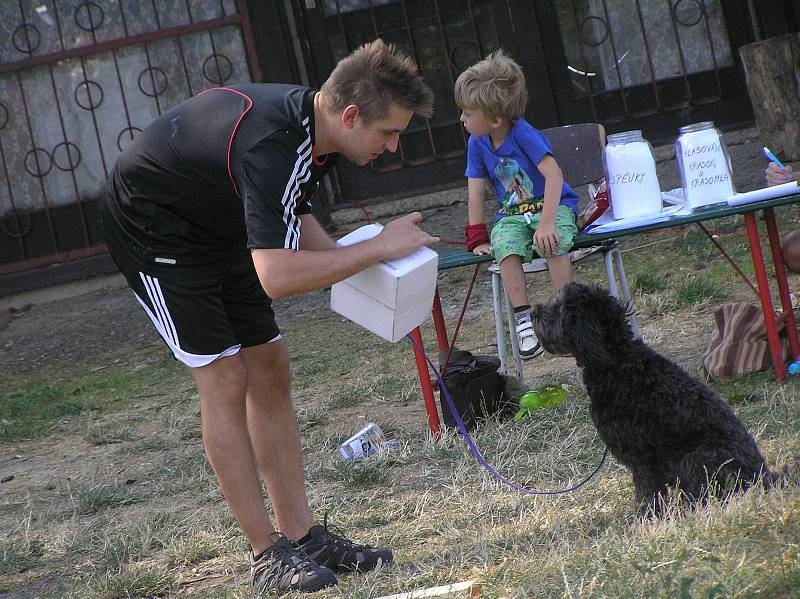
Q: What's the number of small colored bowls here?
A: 0